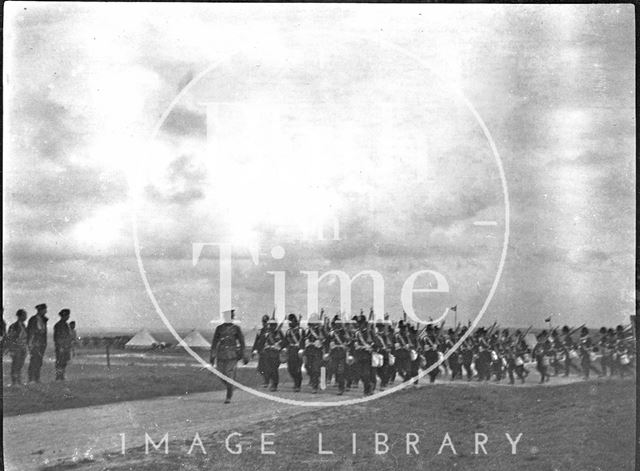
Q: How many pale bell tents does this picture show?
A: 2